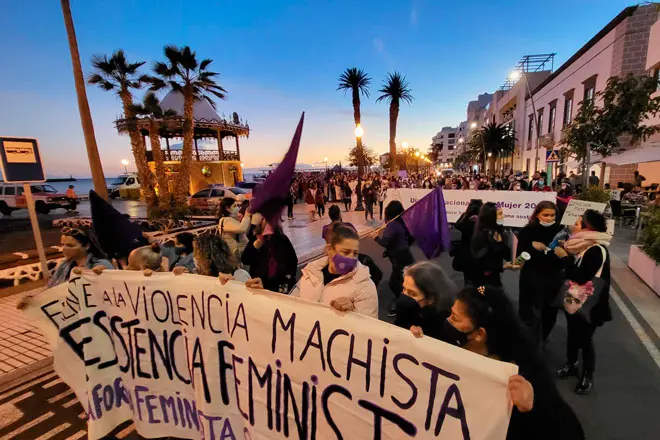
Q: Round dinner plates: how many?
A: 0